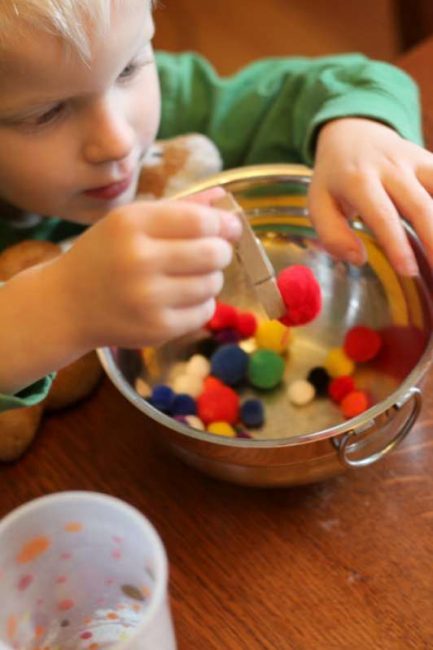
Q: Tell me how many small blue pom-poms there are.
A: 3